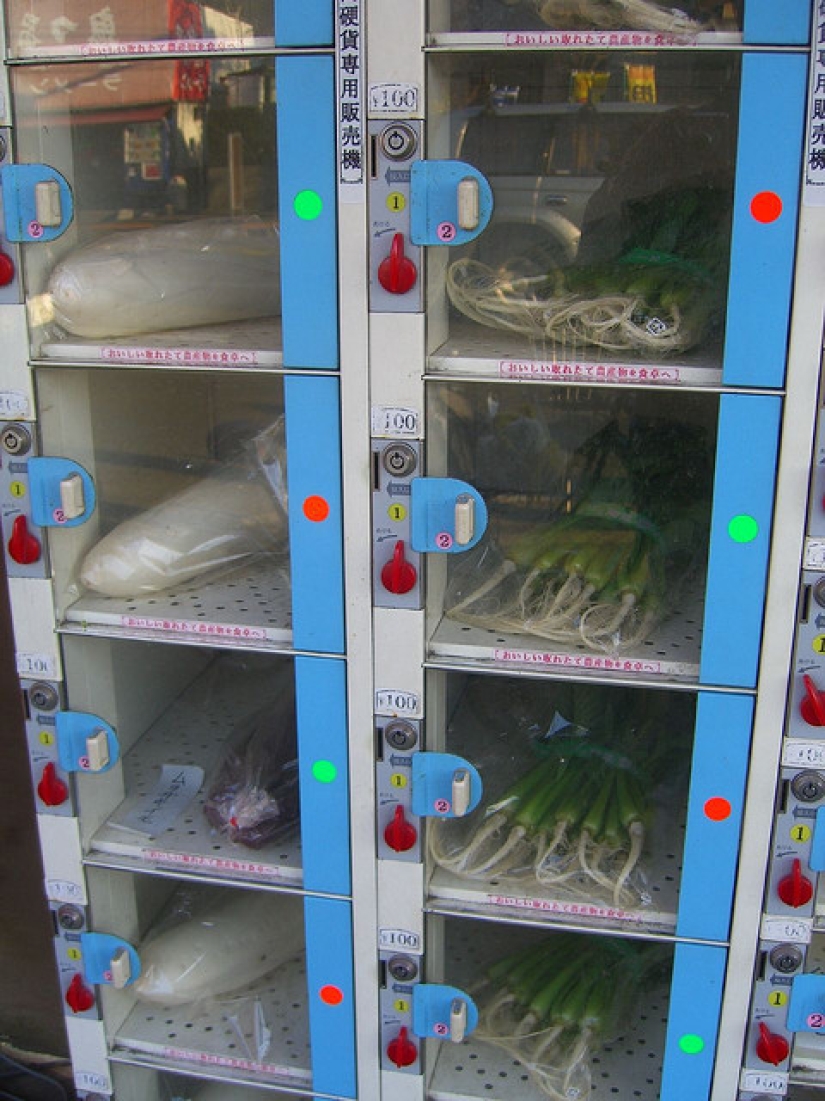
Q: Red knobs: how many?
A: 11